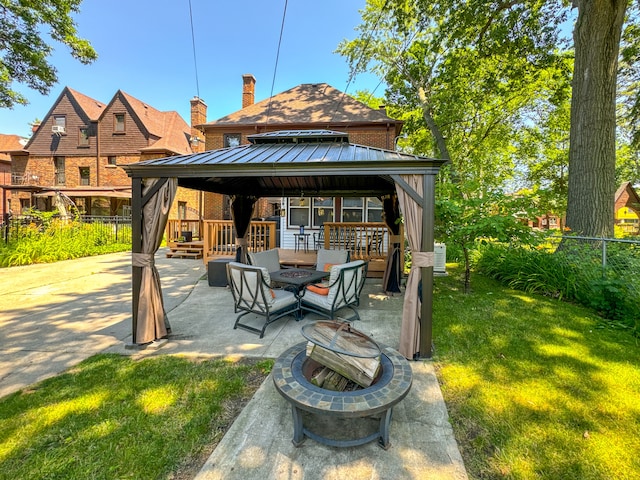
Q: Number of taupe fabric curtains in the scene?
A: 4